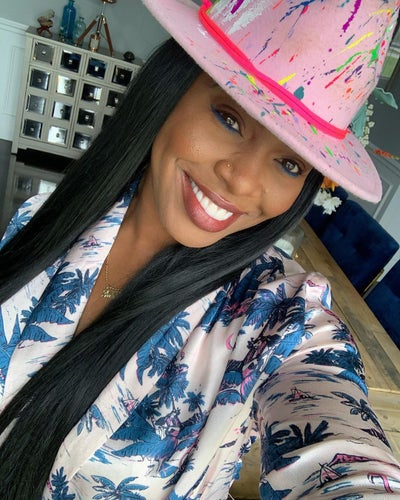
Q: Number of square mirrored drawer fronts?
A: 15